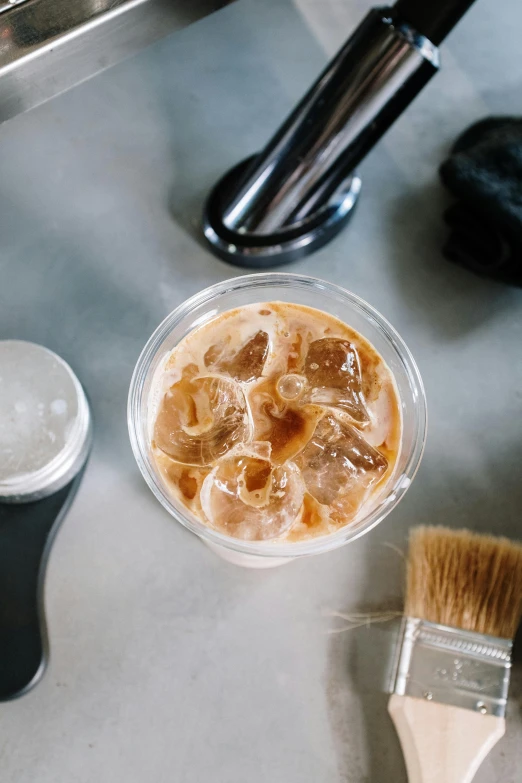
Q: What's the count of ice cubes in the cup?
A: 5